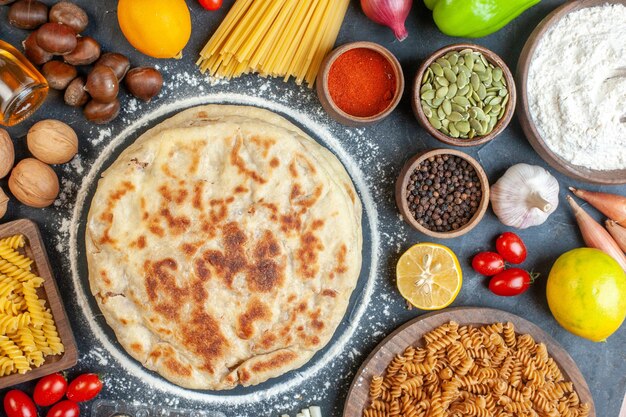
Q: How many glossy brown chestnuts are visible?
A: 11